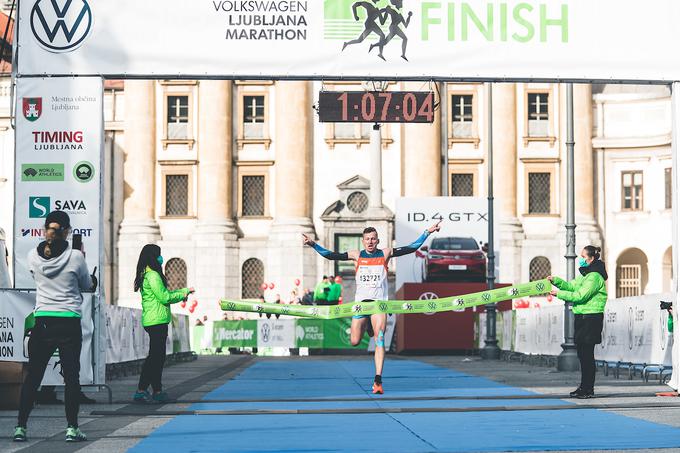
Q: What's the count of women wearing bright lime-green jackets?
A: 2